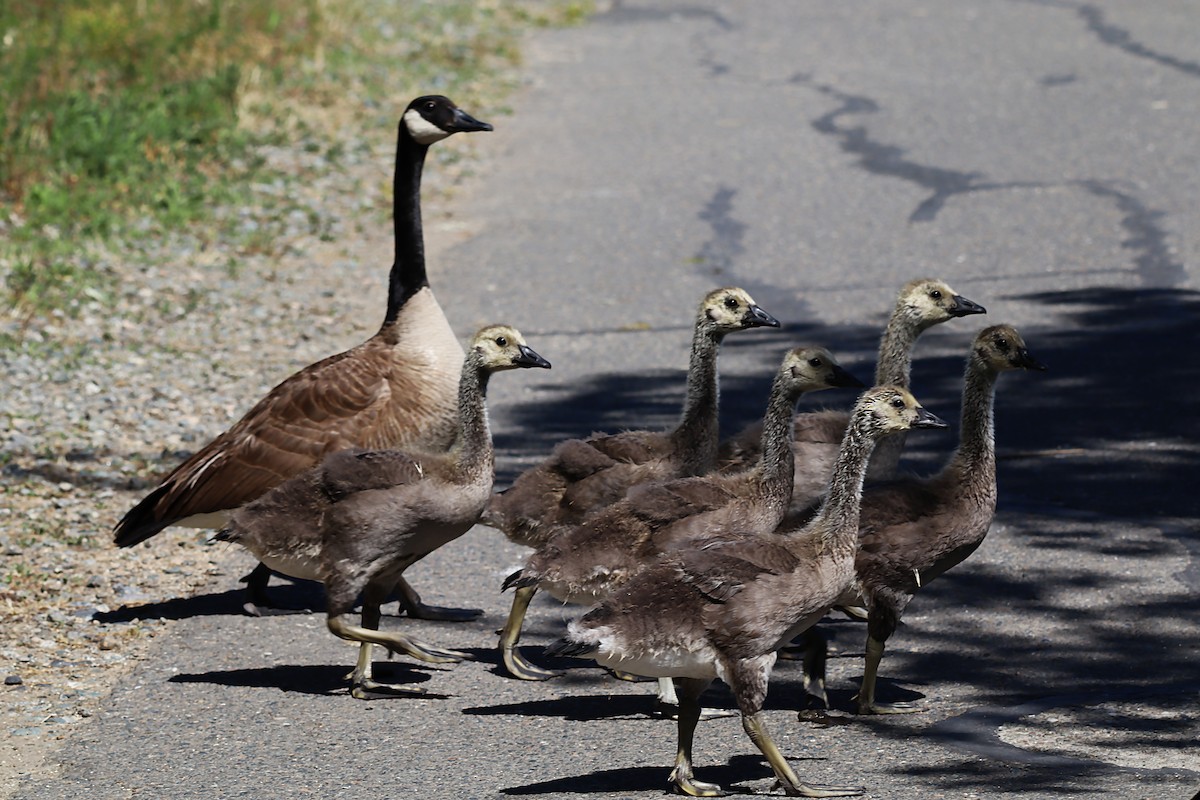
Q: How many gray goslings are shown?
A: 6